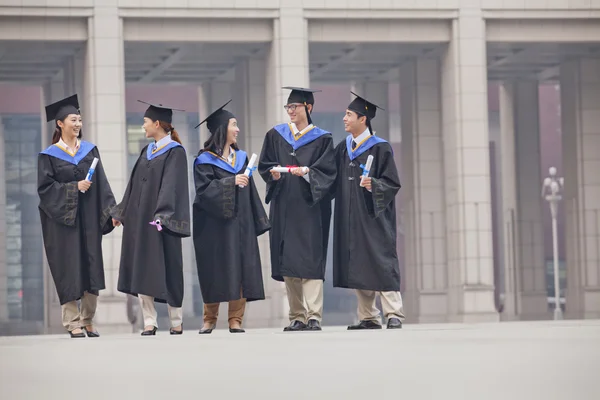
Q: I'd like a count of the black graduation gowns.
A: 5